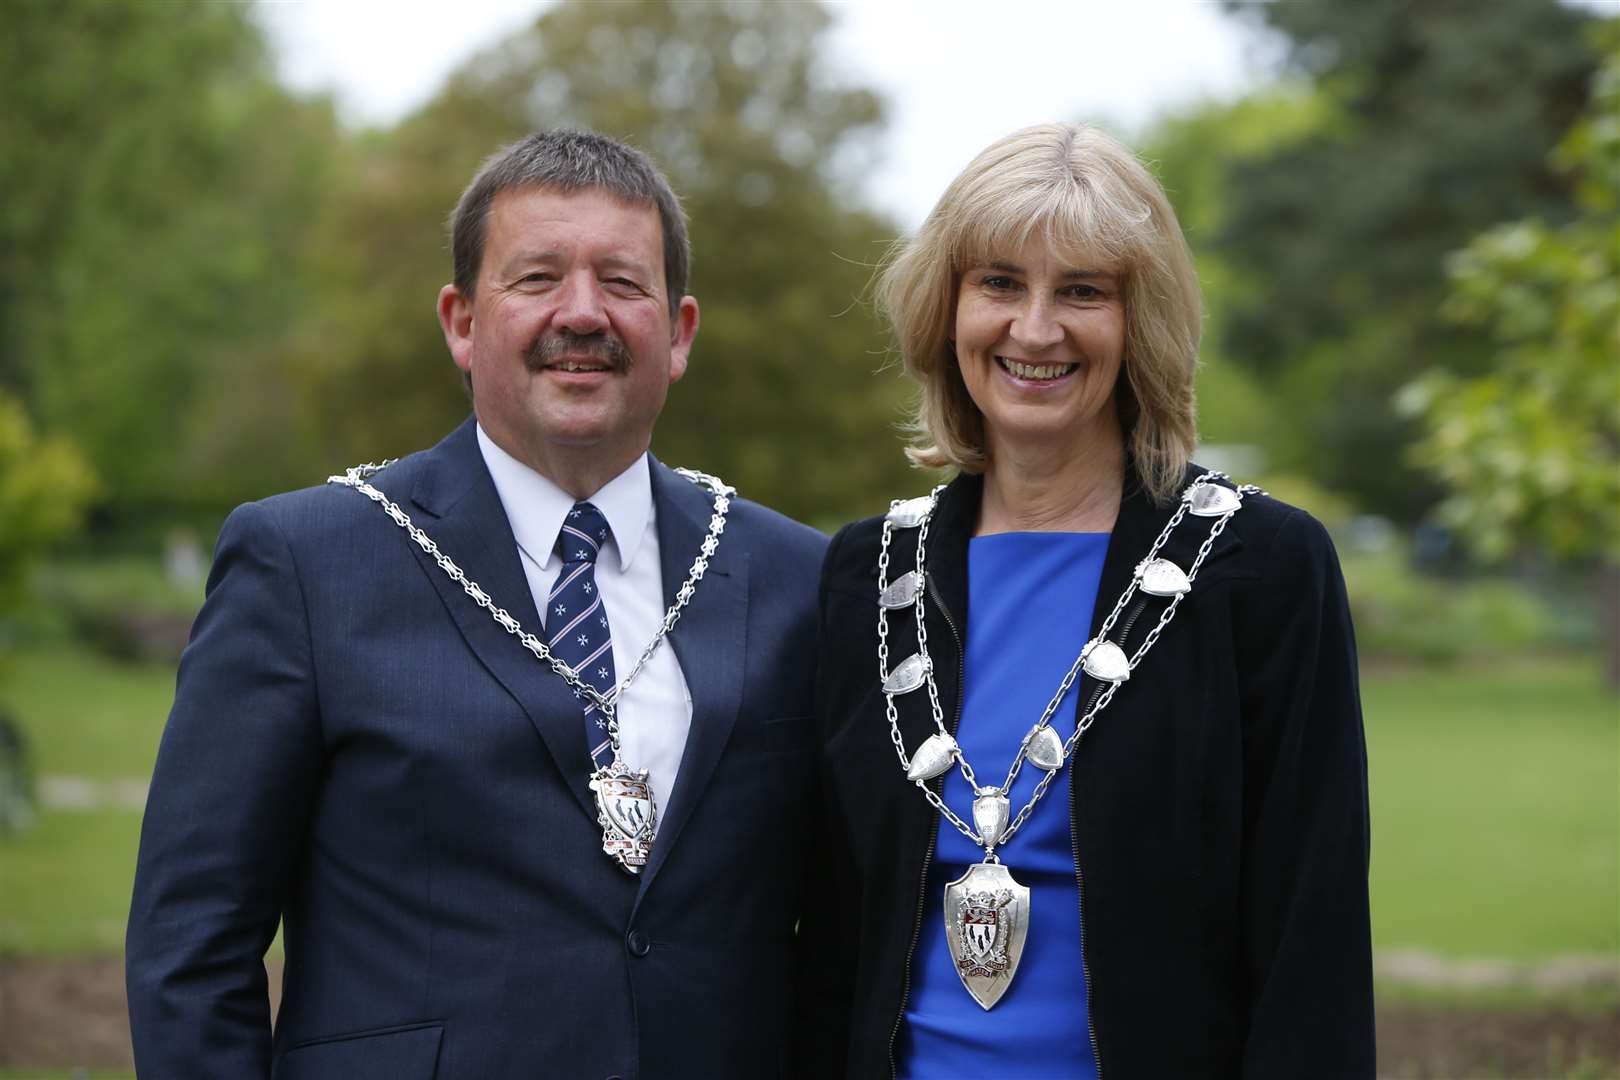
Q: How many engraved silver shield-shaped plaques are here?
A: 9